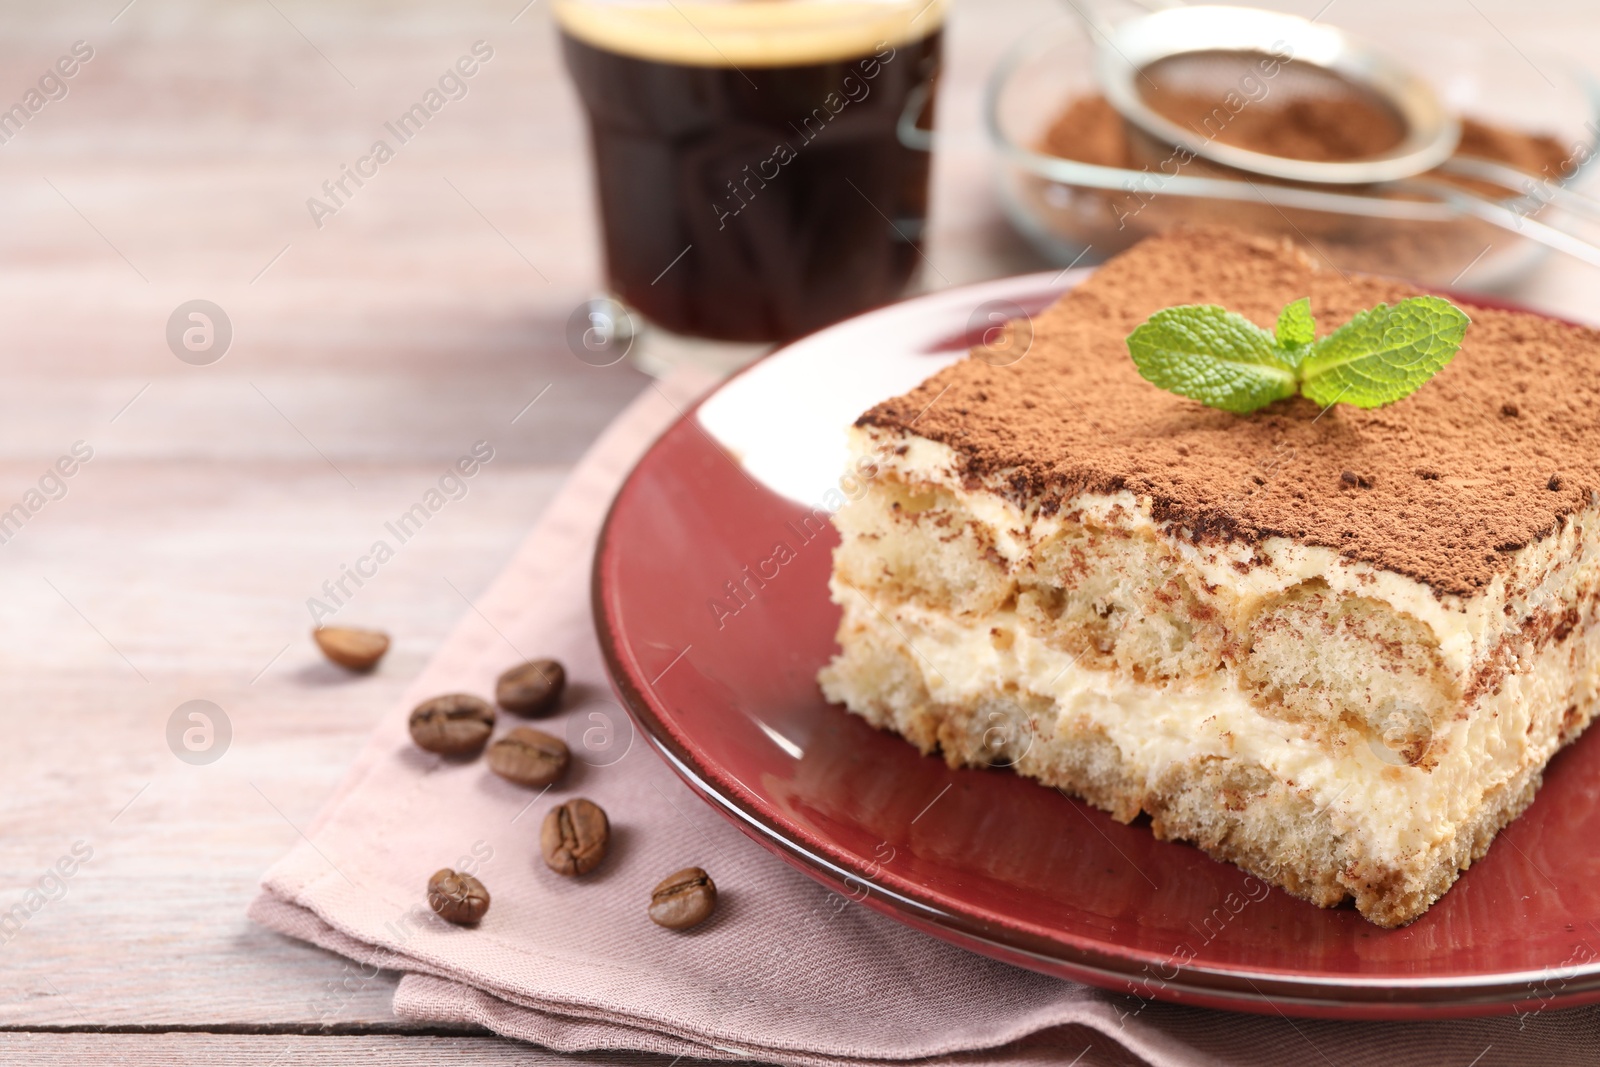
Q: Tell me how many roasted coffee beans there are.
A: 7